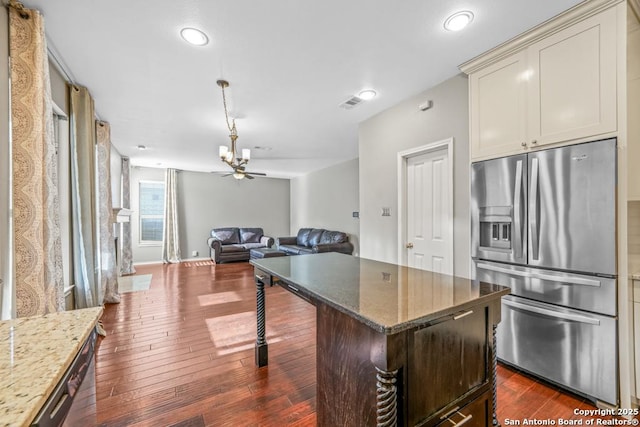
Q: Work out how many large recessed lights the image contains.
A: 3